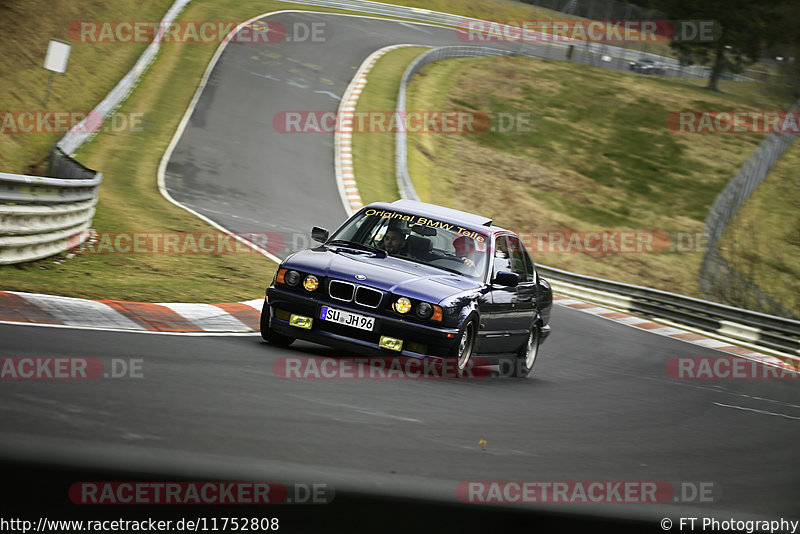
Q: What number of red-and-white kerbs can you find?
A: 3